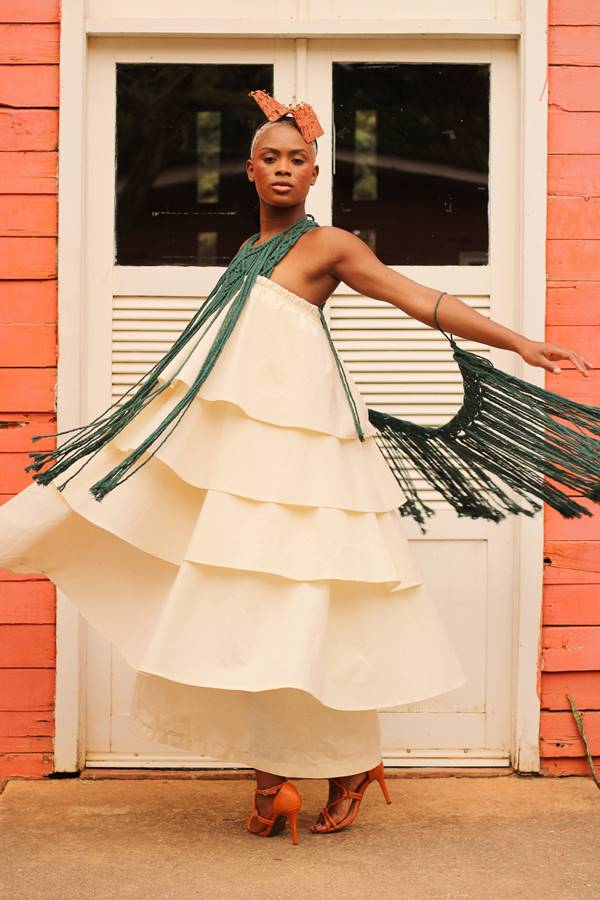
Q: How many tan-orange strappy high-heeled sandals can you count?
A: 2